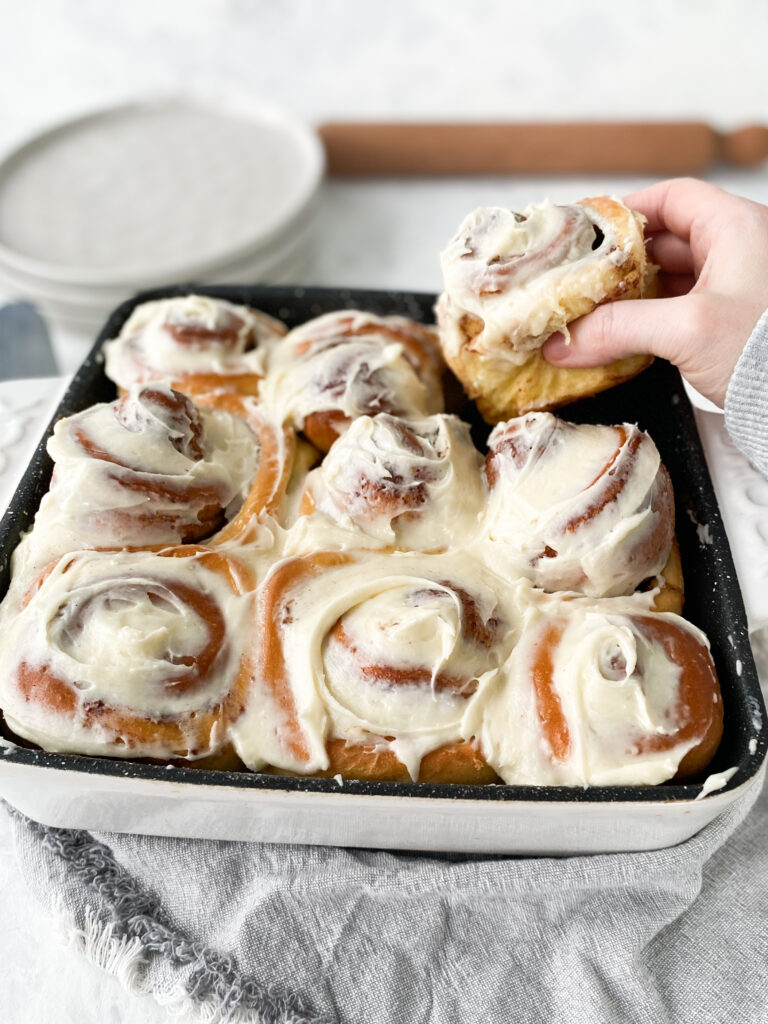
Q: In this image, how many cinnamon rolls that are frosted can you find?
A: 9